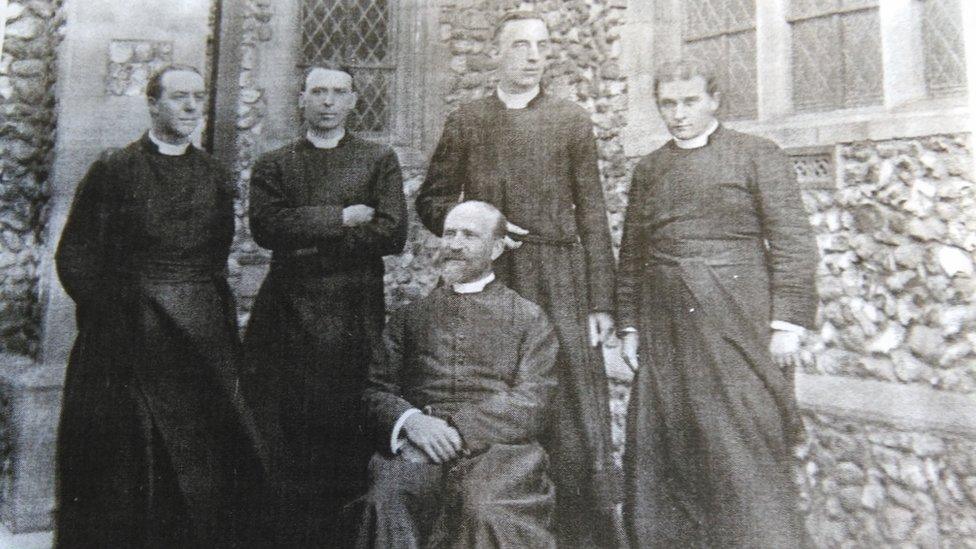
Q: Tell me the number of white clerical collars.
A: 5